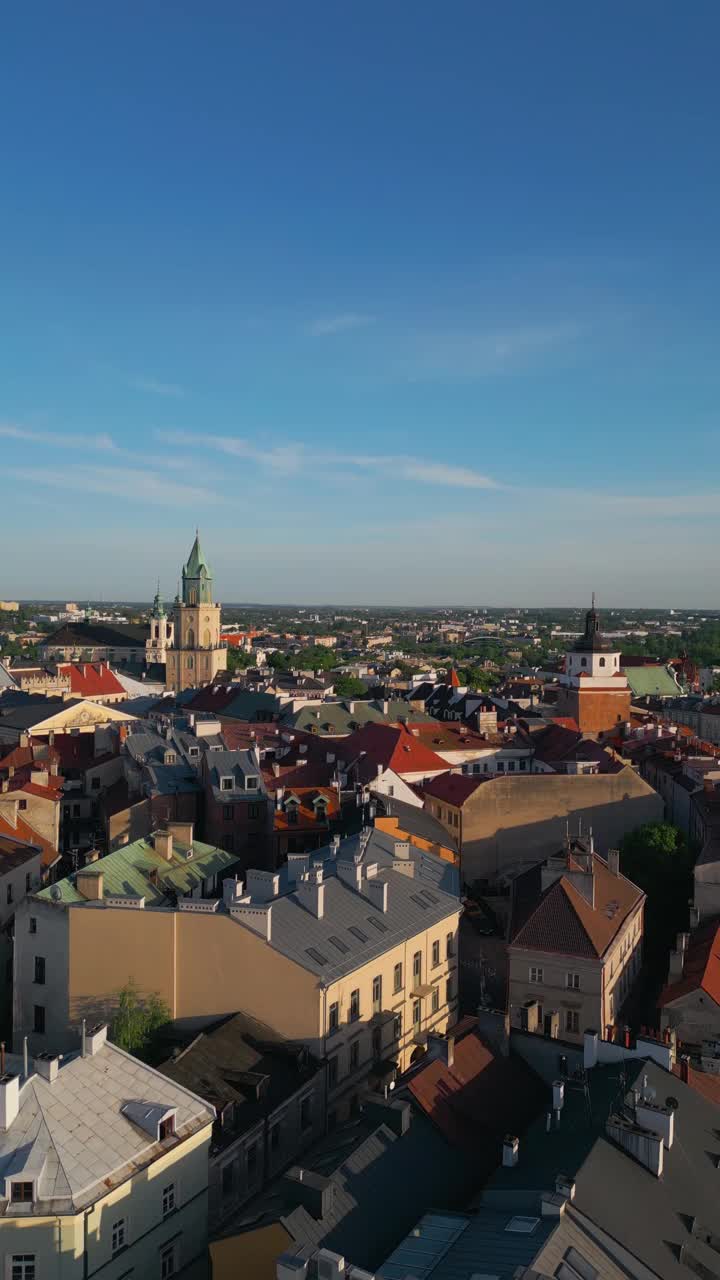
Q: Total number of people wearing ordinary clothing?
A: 0